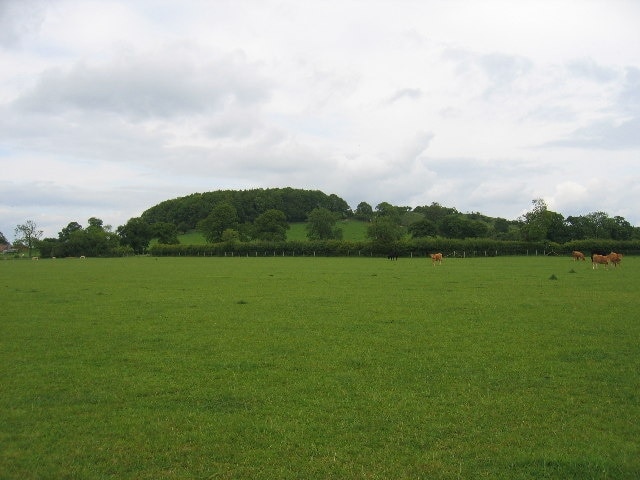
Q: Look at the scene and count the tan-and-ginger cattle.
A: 4